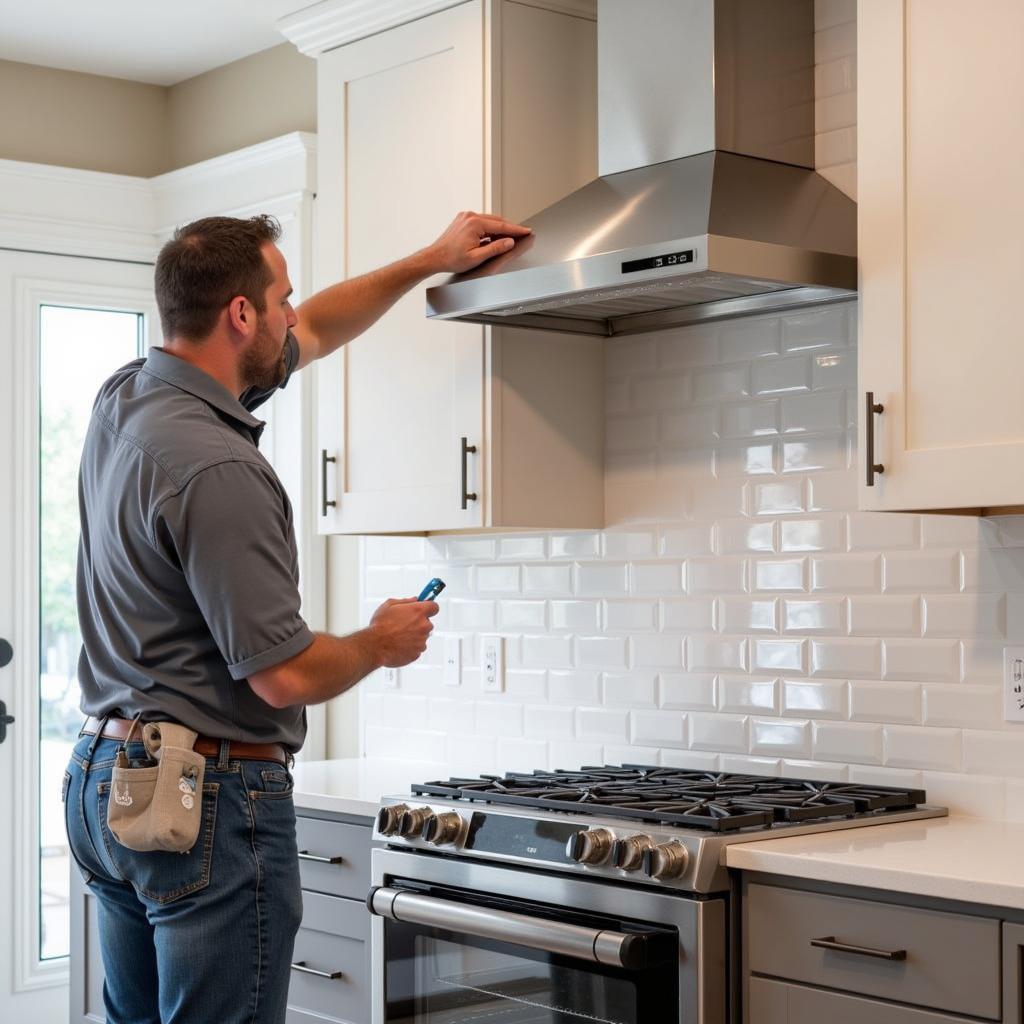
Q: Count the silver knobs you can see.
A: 6